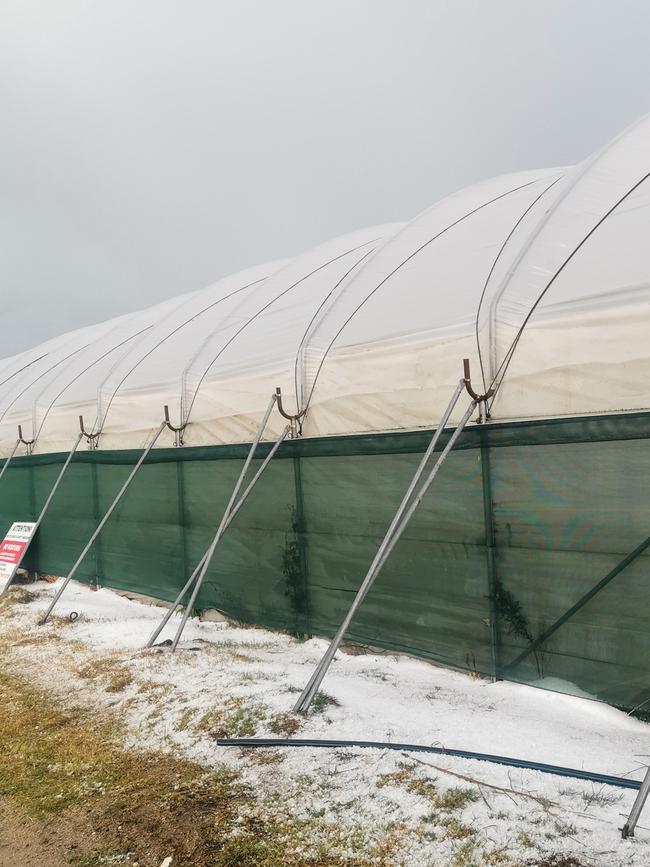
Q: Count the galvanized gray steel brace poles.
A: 8